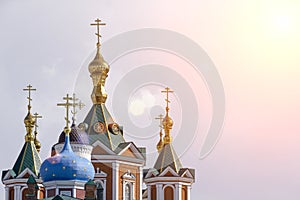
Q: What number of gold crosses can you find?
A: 7